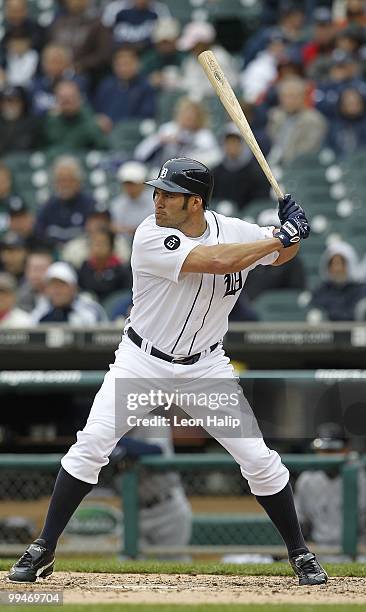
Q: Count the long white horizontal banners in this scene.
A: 0